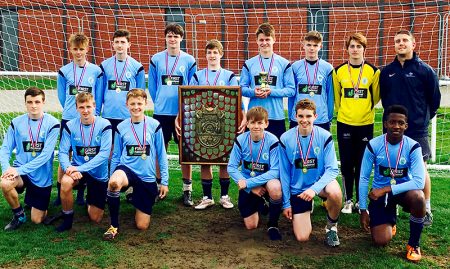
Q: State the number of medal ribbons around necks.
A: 13